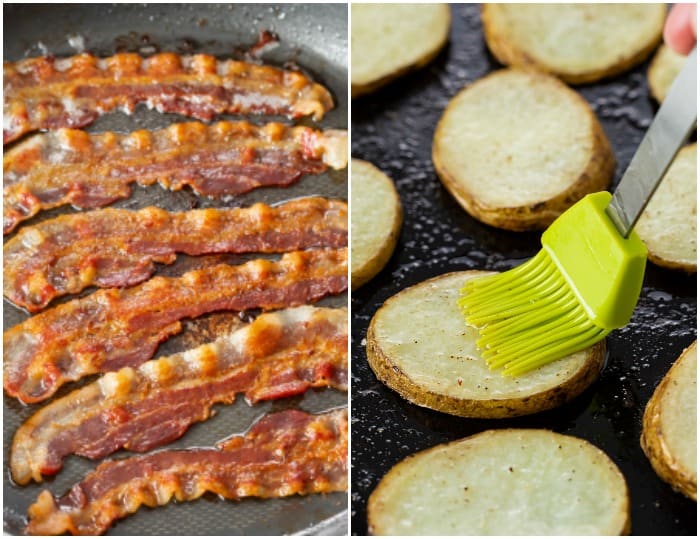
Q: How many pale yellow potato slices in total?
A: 9